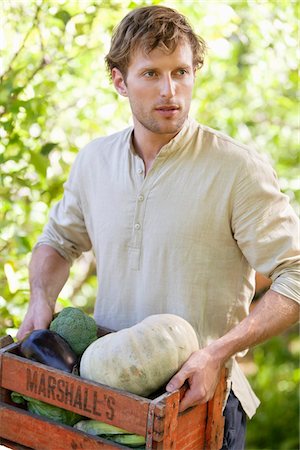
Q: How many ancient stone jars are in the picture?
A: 0